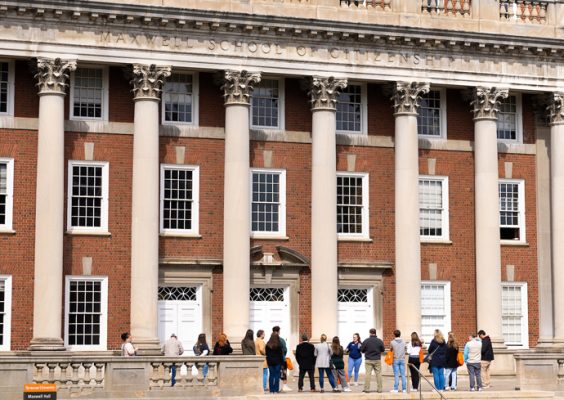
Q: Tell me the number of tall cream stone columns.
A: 7